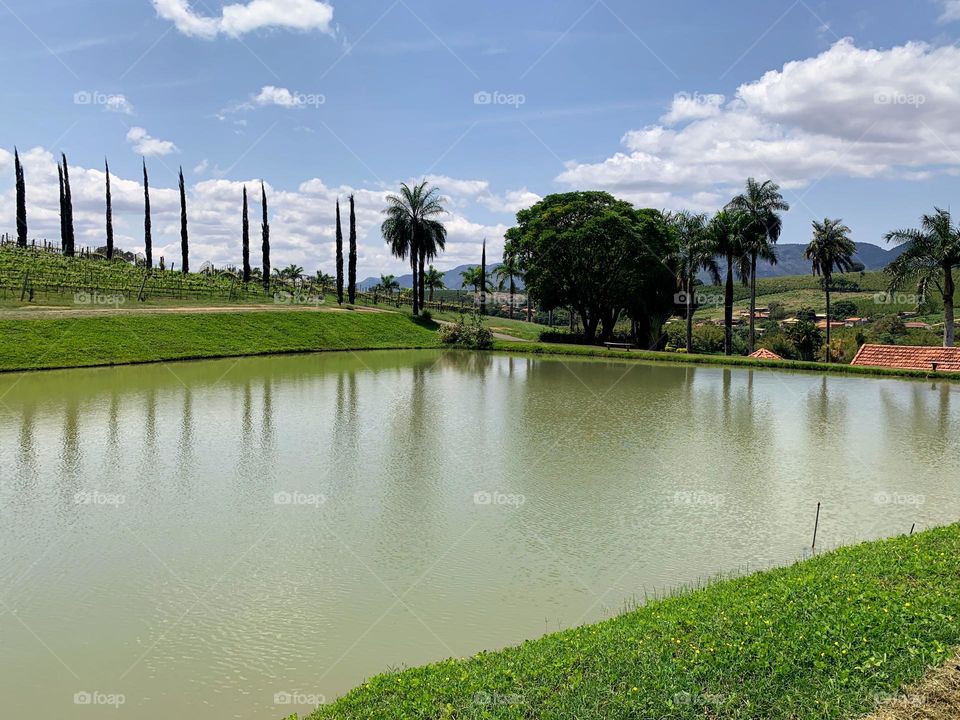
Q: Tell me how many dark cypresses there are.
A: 11